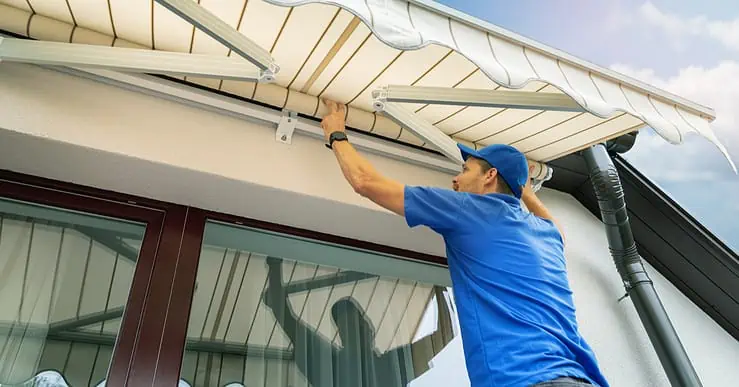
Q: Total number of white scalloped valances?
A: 1